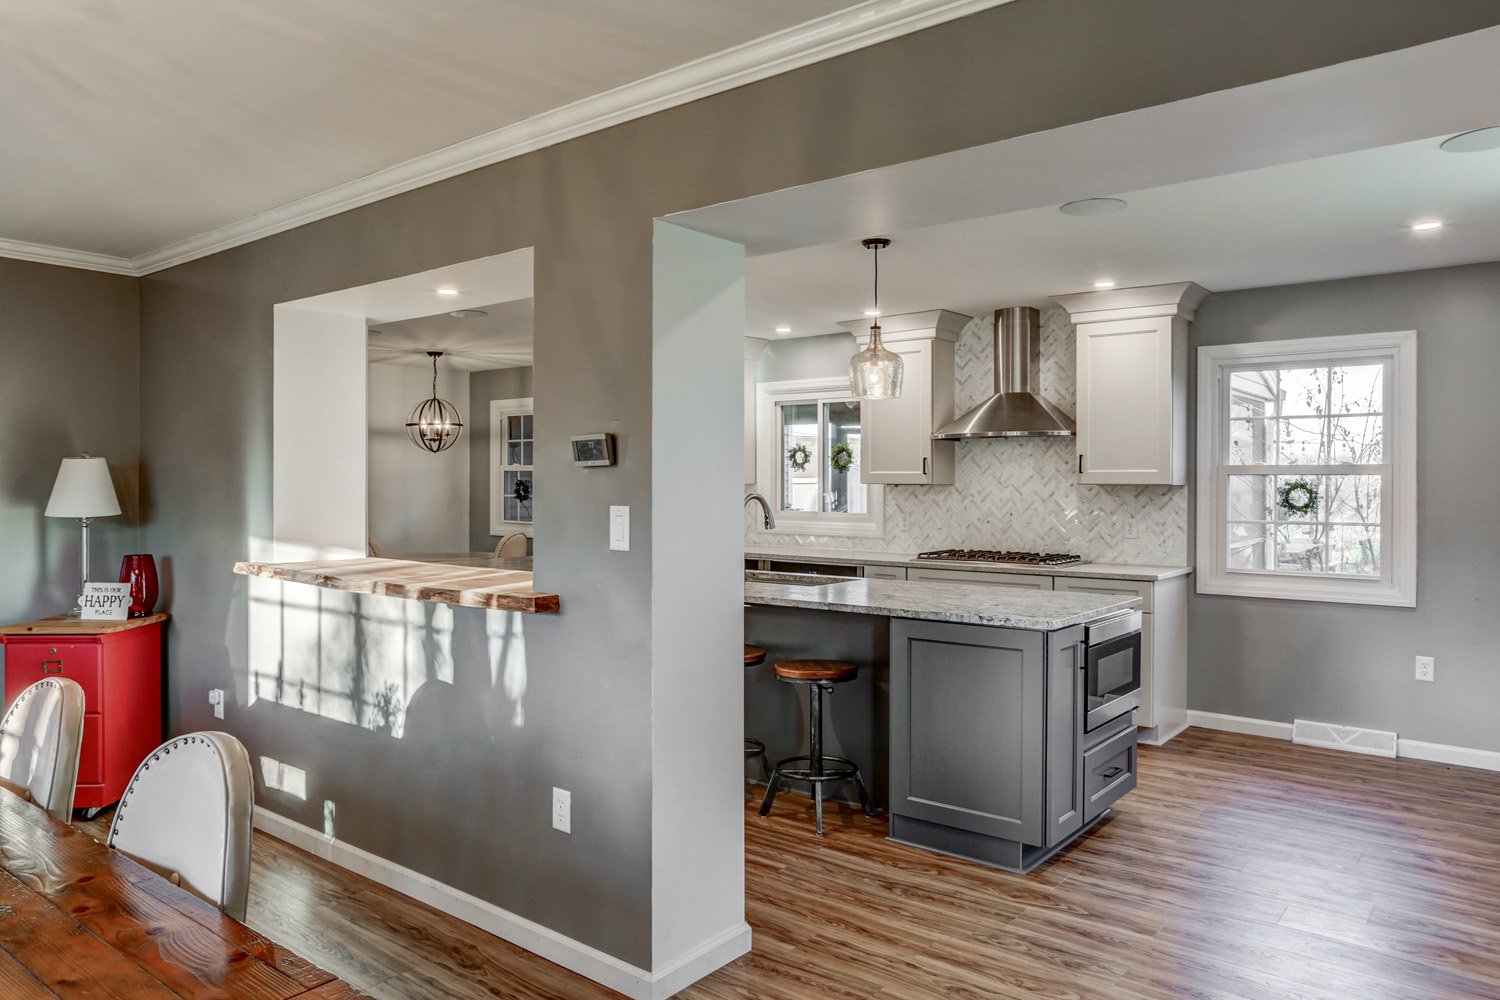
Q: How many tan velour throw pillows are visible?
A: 0